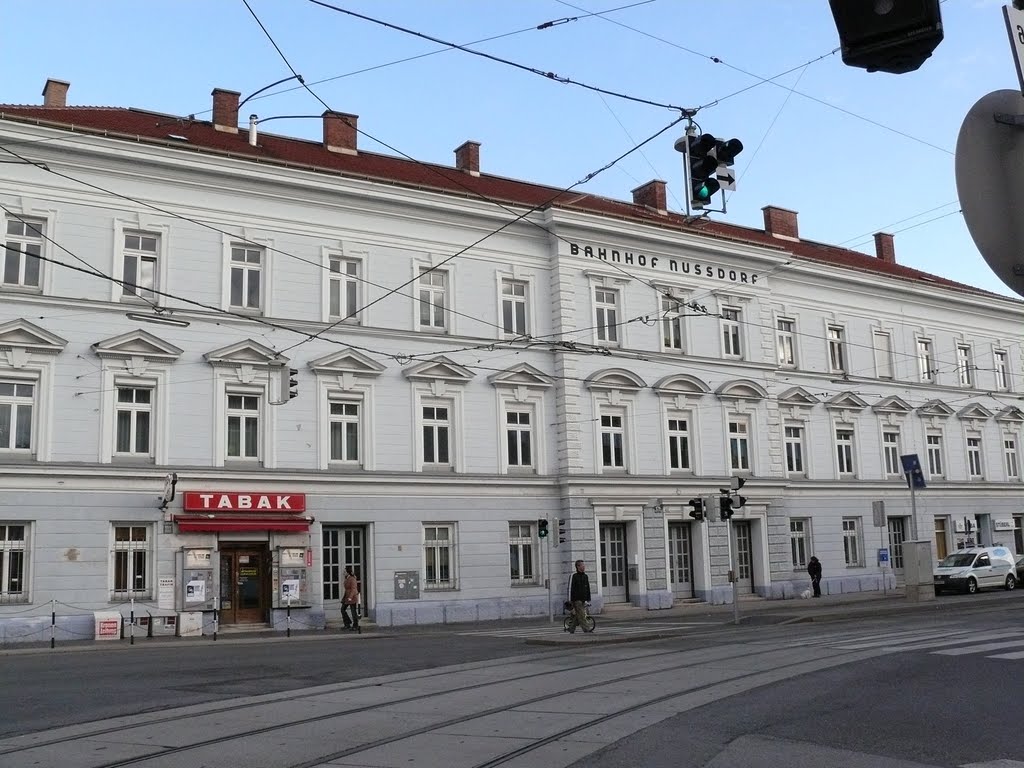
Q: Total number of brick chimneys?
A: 7